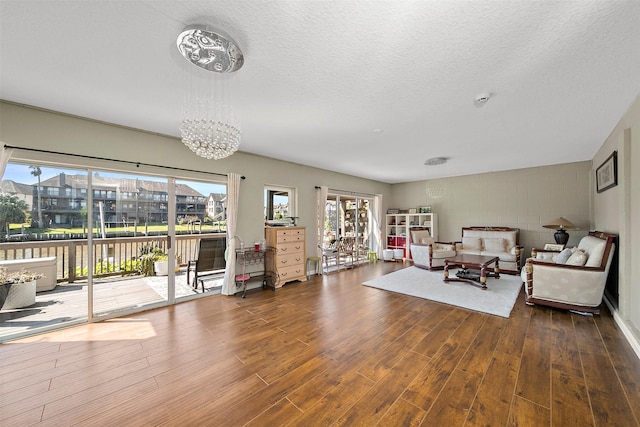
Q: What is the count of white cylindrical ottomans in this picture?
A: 2